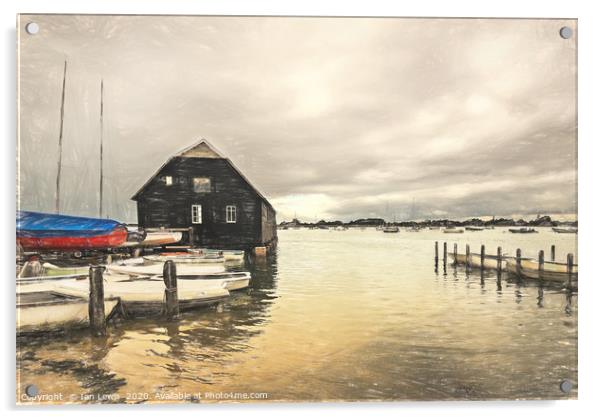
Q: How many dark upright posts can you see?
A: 12